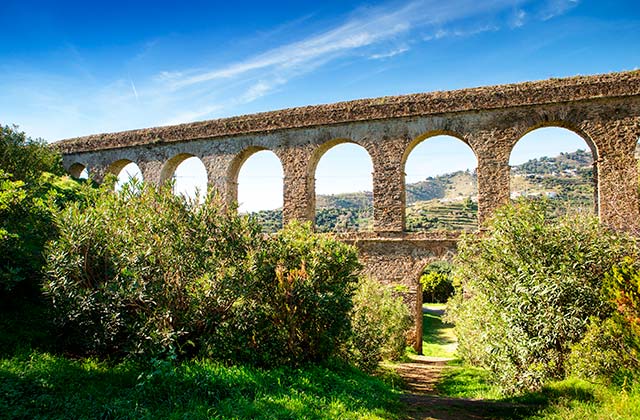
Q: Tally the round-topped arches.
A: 8